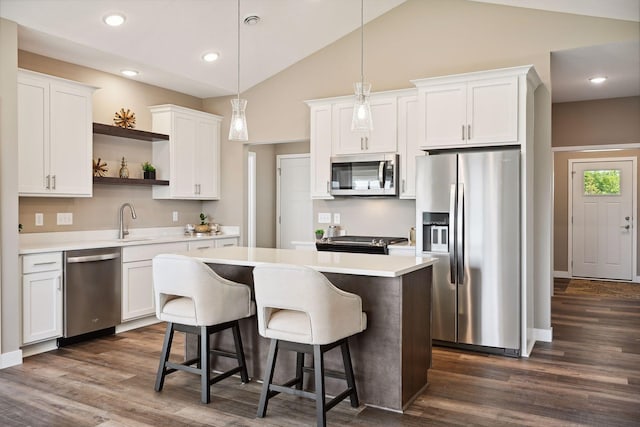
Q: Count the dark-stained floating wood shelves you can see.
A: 2